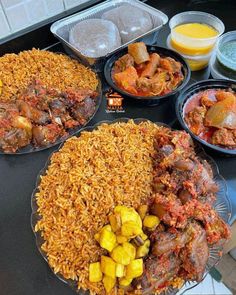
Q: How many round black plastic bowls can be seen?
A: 2